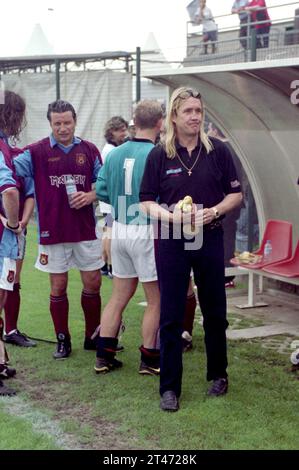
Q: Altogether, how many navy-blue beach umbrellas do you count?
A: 0